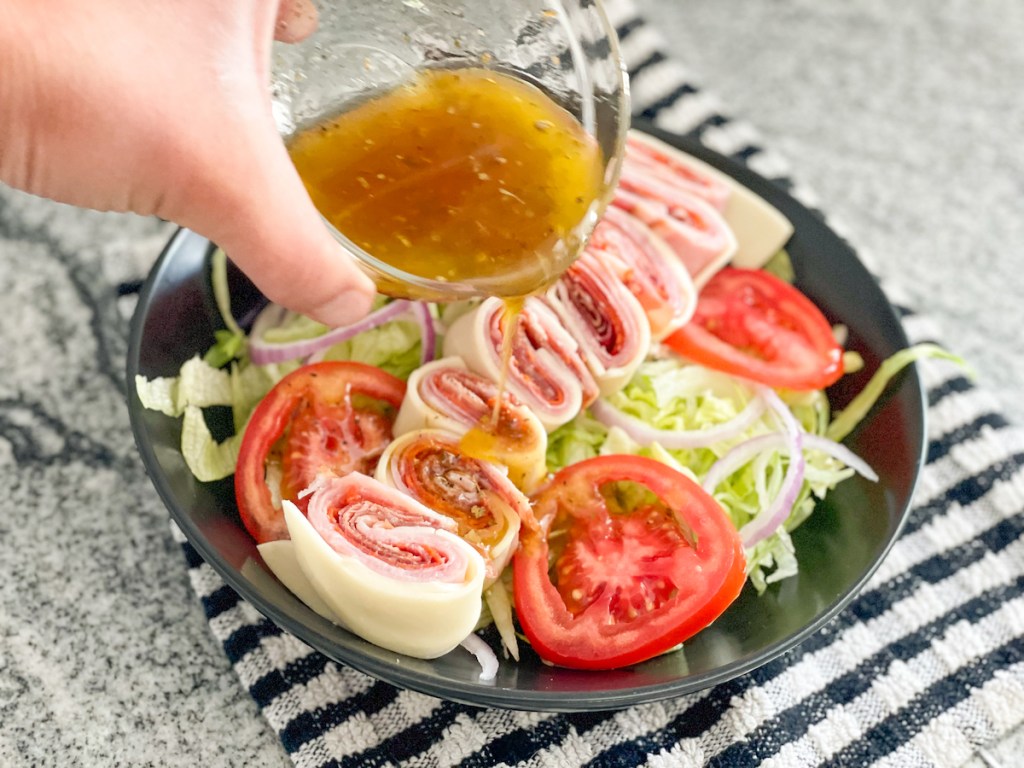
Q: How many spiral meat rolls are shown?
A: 8